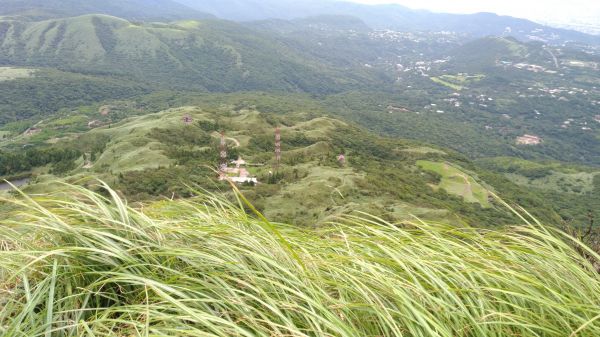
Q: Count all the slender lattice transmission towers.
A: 2